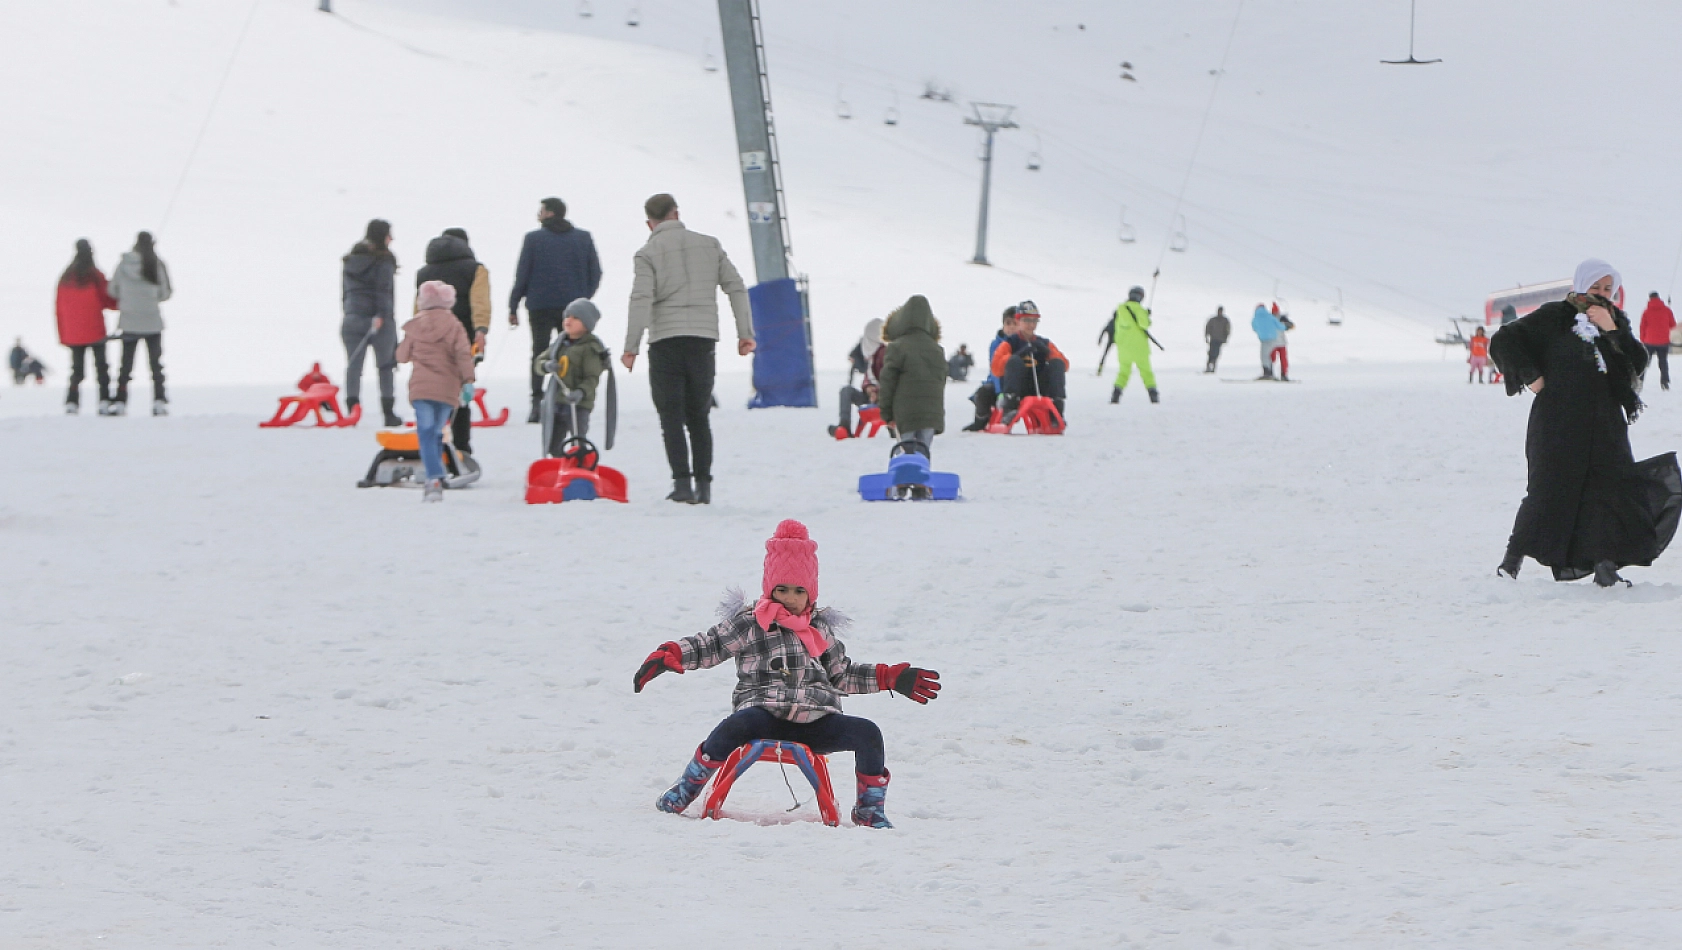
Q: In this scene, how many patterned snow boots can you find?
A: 2